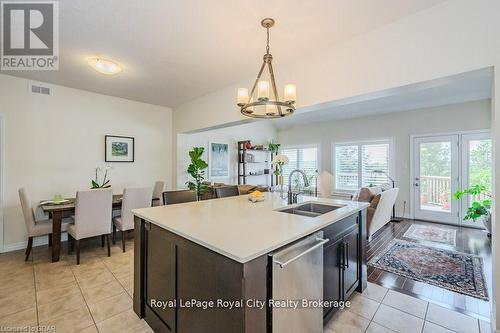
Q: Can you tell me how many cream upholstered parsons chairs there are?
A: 4